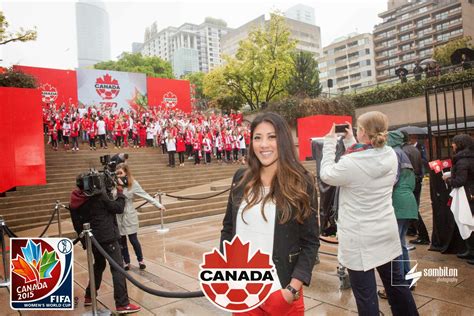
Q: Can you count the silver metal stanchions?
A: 4